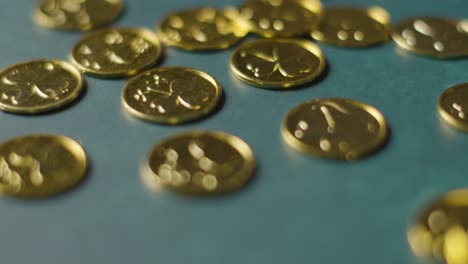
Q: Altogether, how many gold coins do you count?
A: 14